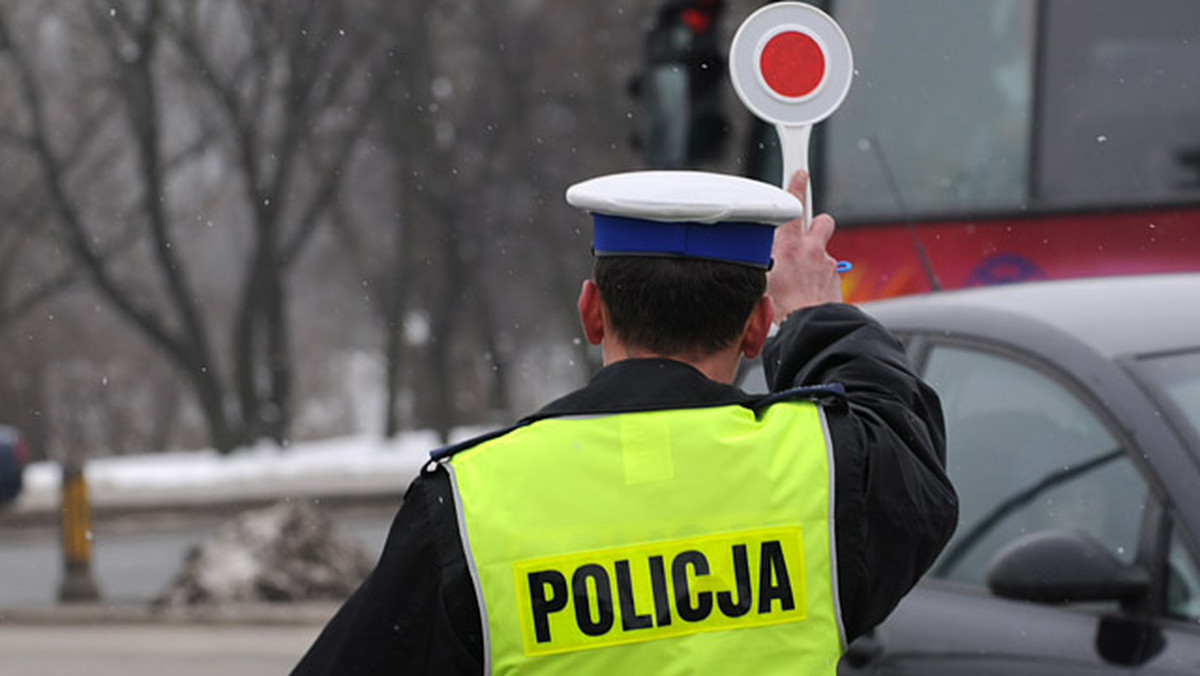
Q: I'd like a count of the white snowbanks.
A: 1